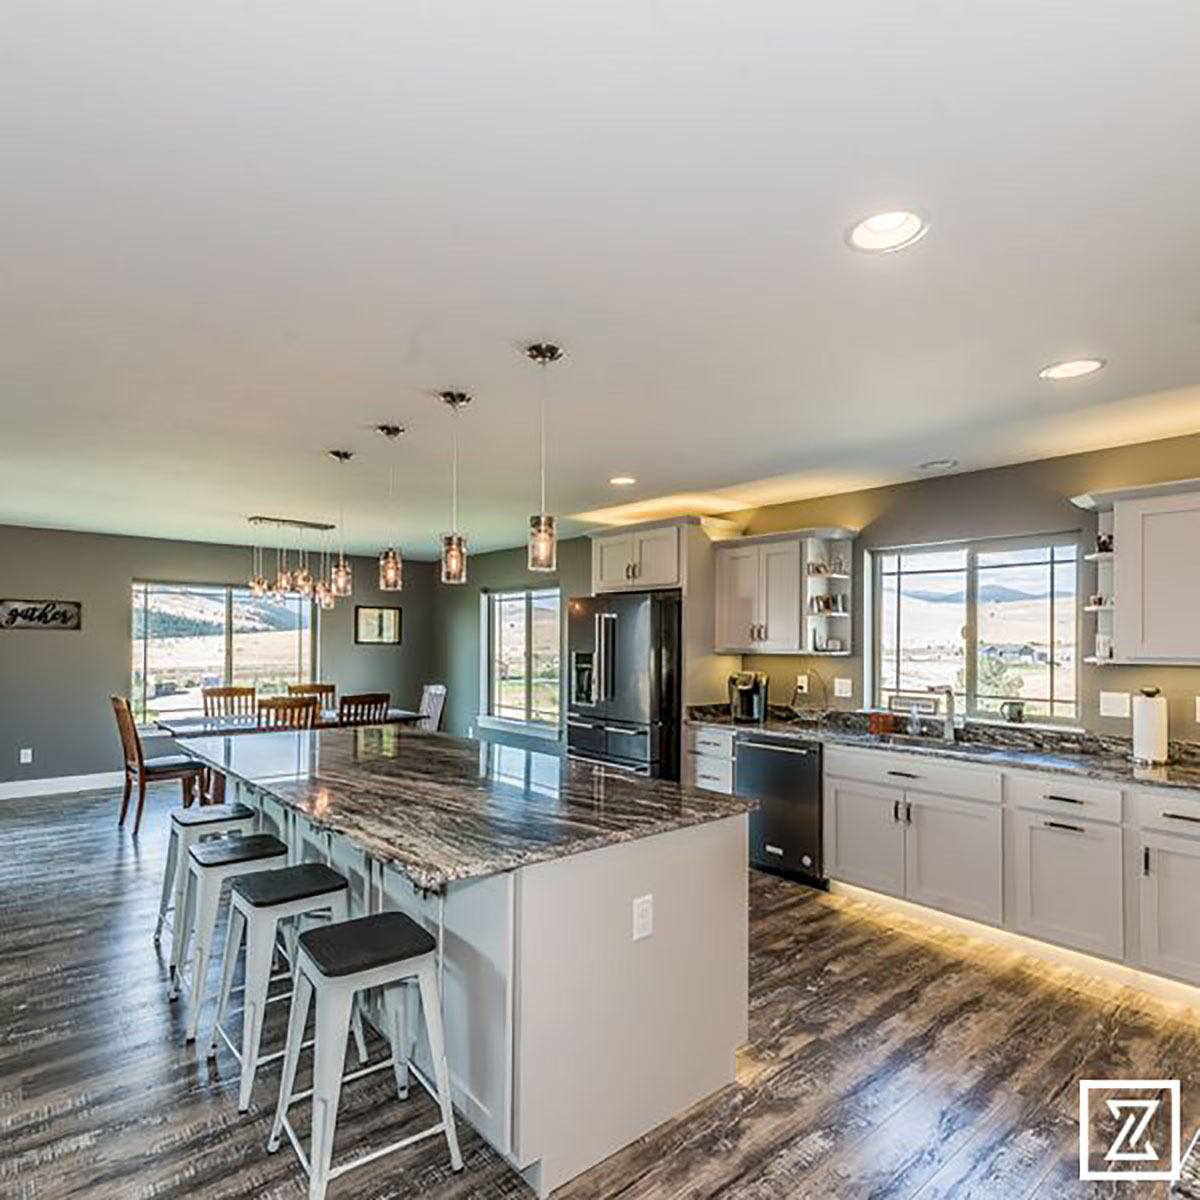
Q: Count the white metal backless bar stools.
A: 4